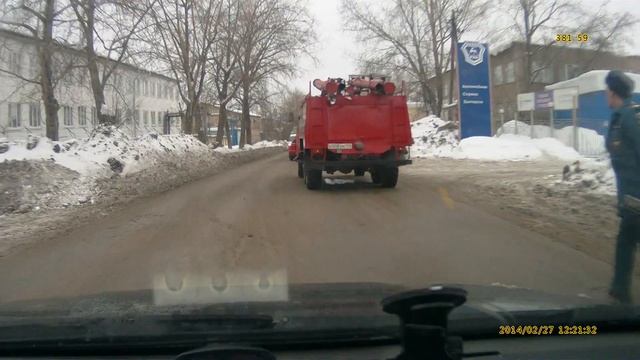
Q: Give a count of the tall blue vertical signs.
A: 1